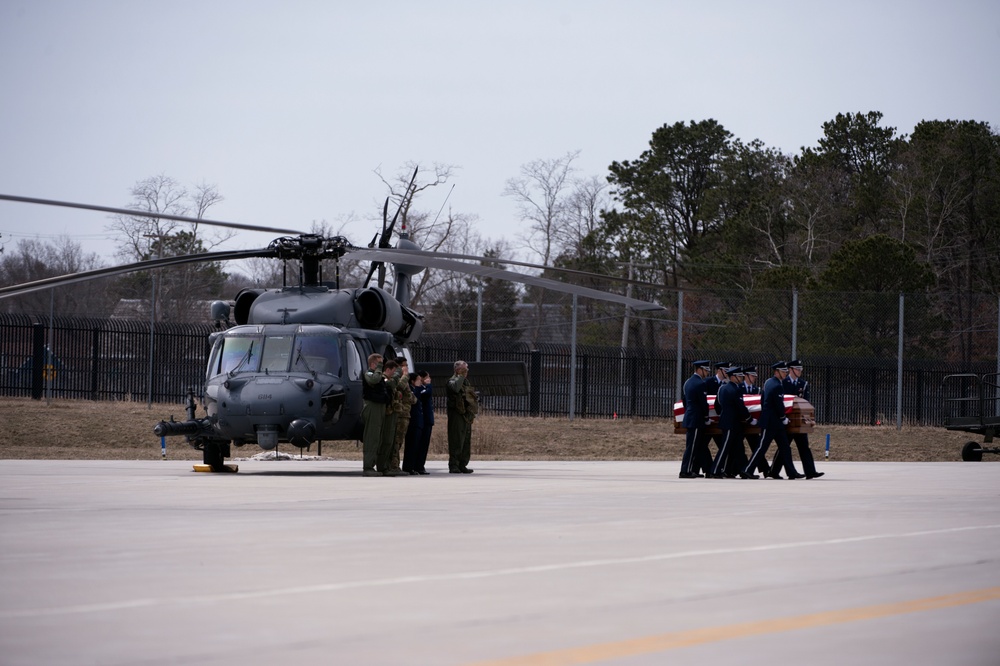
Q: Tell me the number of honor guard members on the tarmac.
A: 6